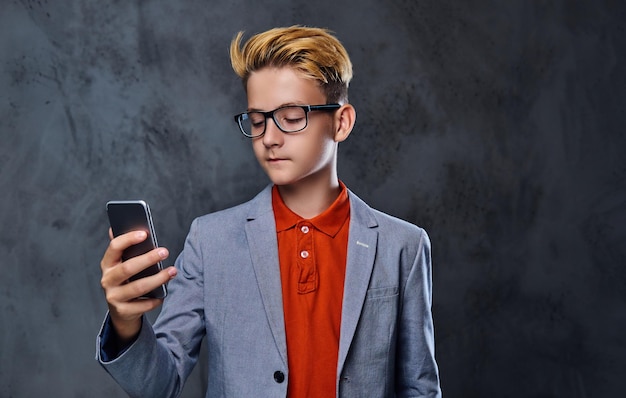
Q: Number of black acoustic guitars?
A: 0